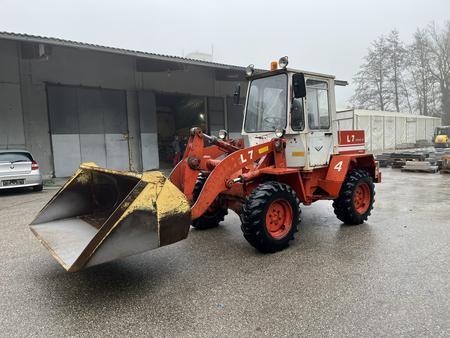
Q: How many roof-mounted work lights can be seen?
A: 2